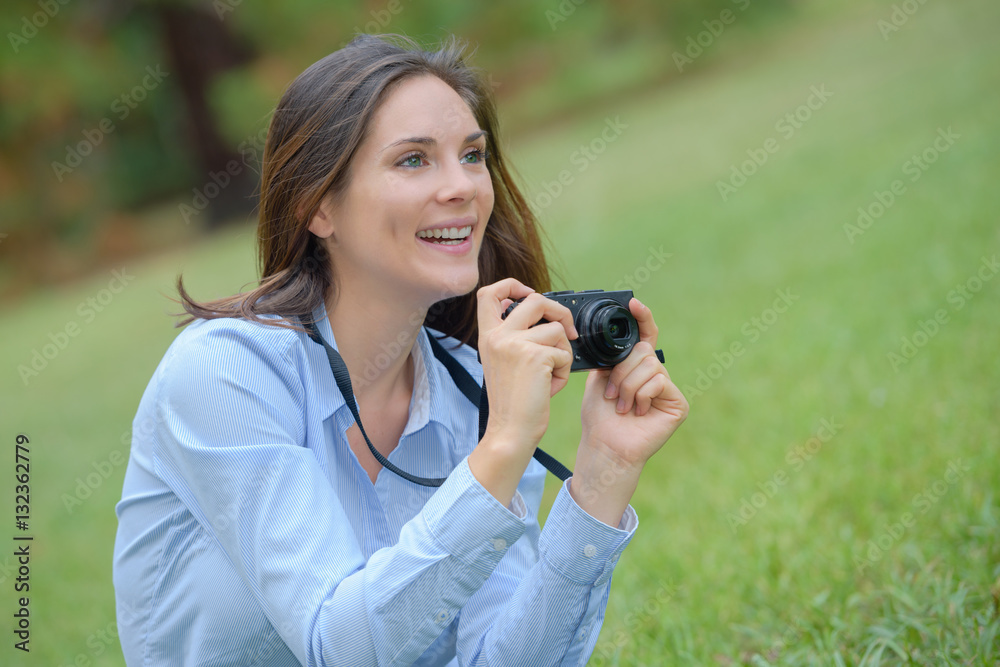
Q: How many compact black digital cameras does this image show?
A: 1